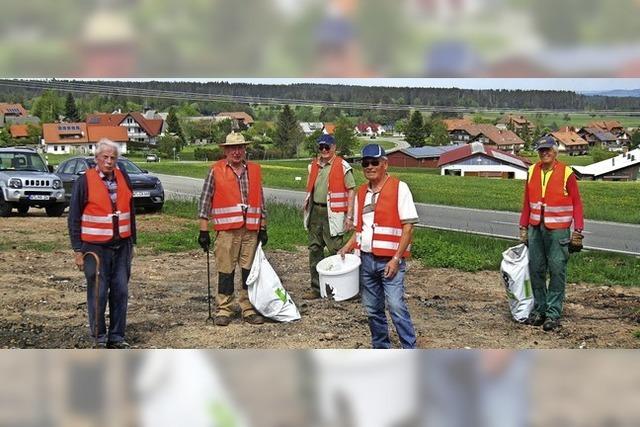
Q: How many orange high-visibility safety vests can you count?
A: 5